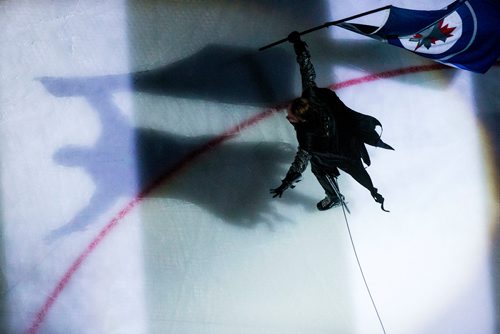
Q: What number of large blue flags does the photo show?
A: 1